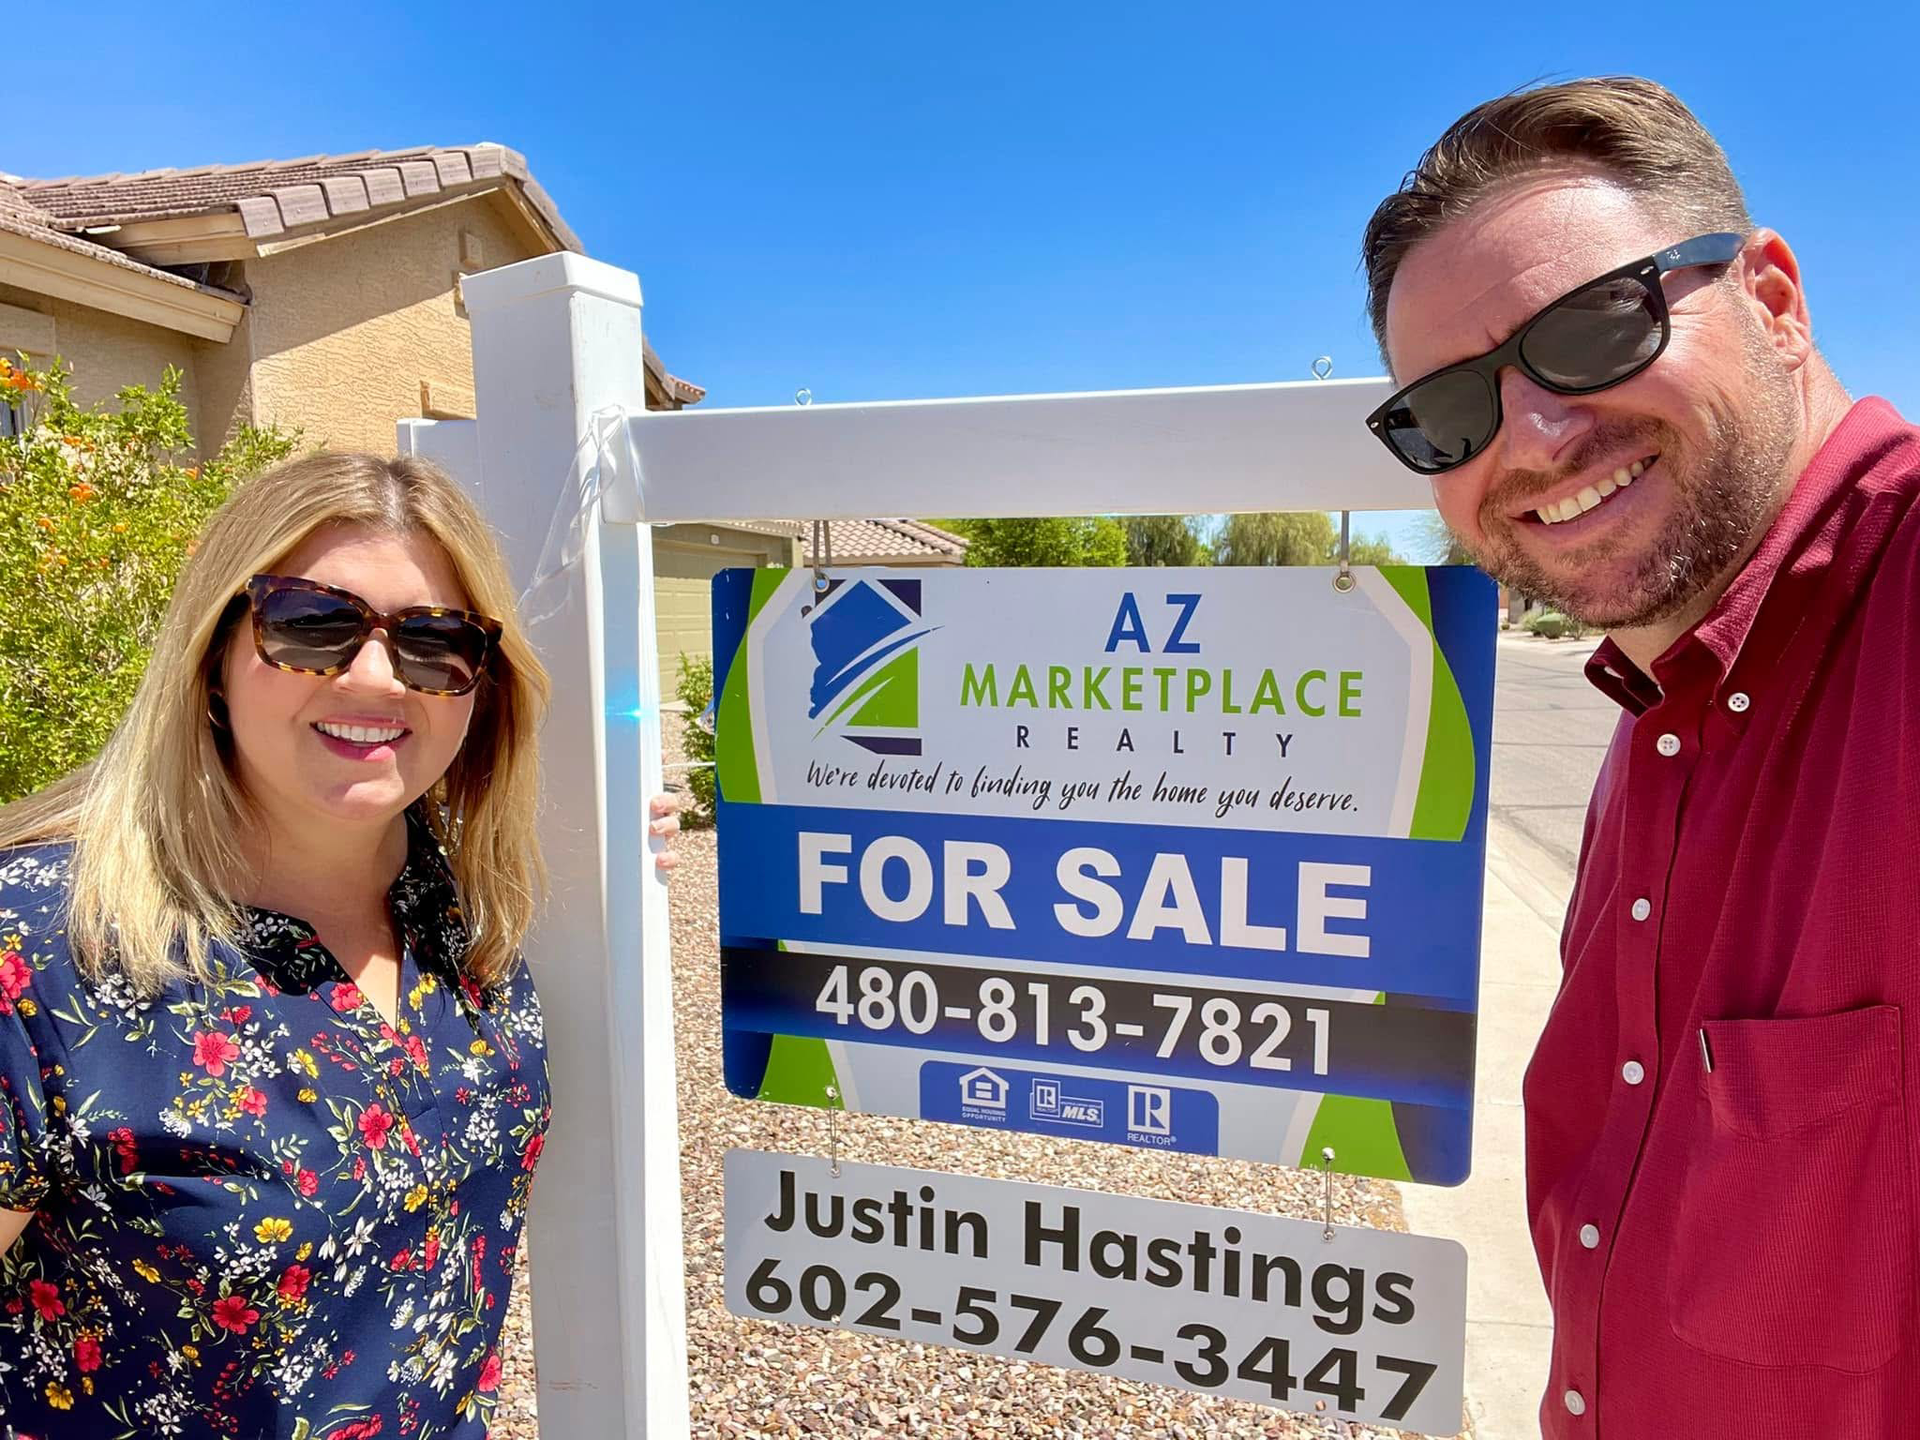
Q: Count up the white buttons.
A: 6